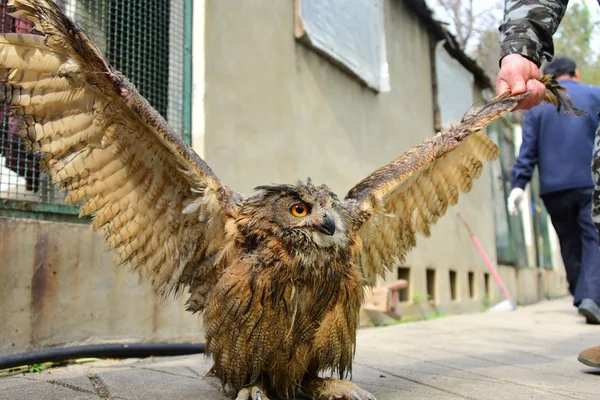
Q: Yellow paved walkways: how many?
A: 0